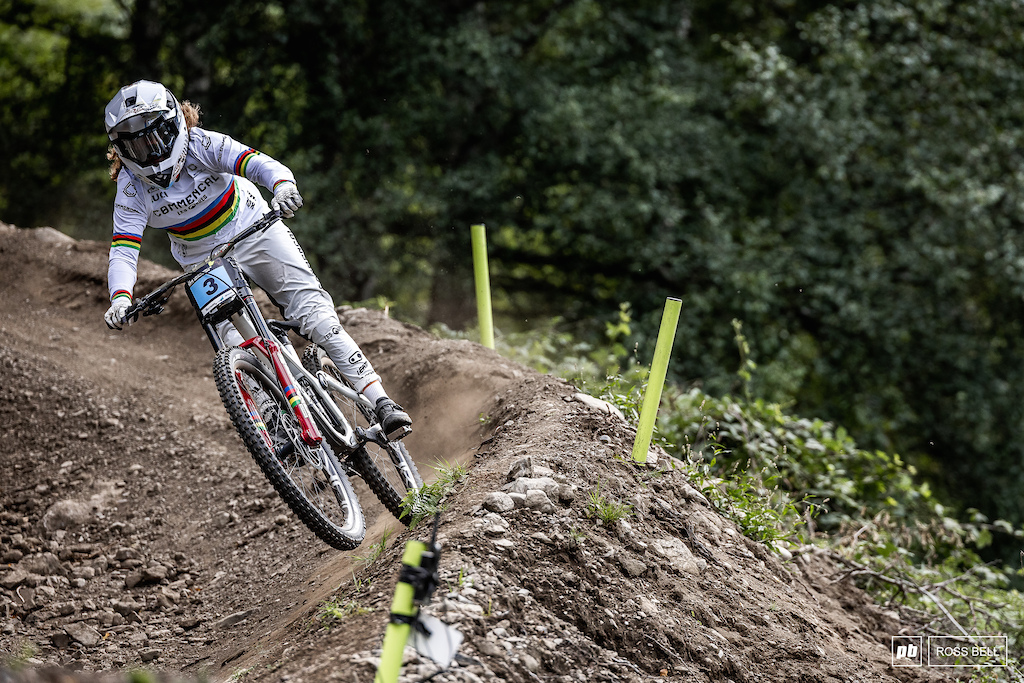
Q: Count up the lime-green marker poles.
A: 3